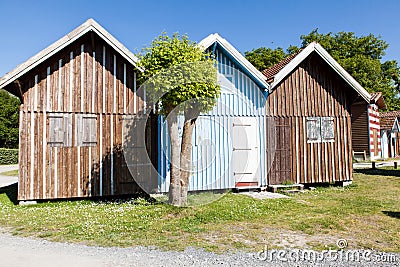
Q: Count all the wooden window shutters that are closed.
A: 4